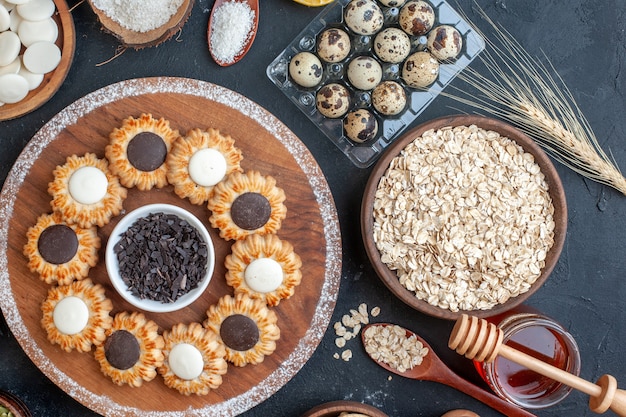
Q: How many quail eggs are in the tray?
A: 12